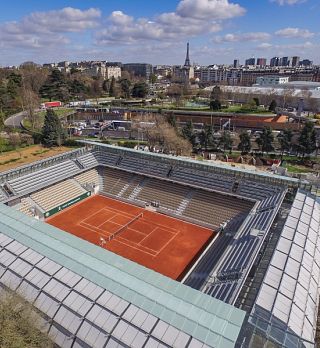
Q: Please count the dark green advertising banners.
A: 1